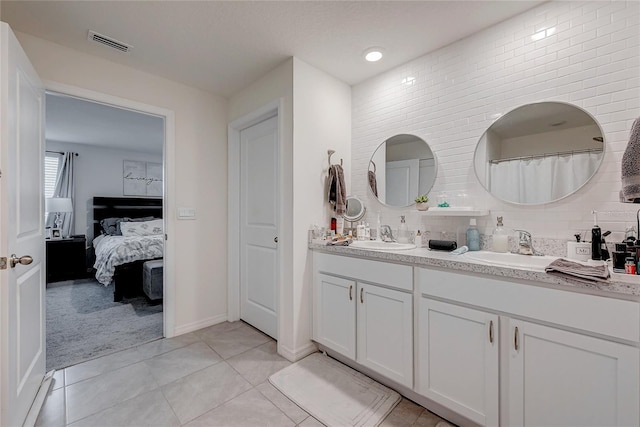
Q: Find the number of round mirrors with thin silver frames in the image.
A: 2